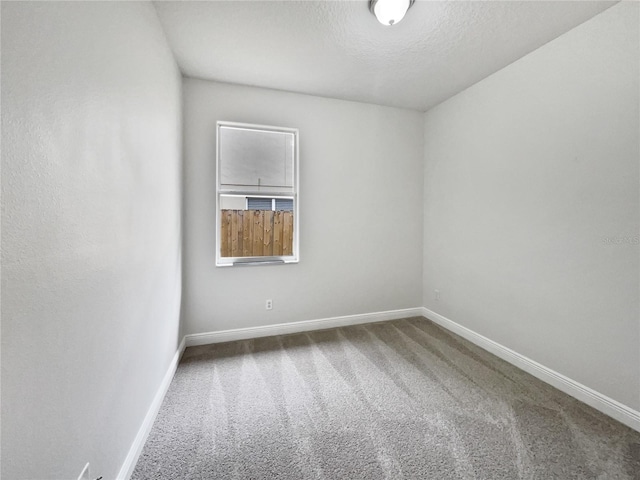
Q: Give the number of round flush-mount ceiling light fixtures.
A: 1